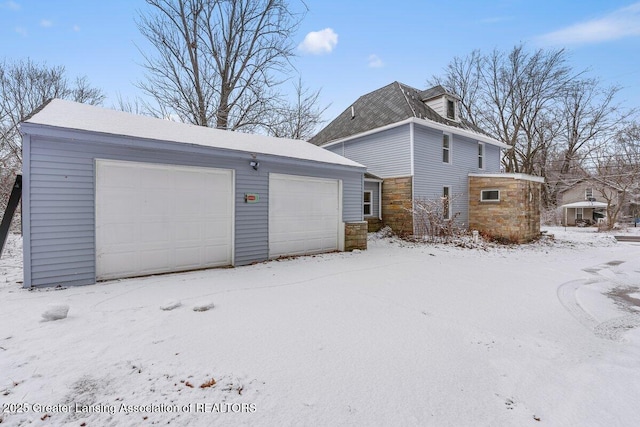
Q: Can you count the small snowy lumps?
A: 3